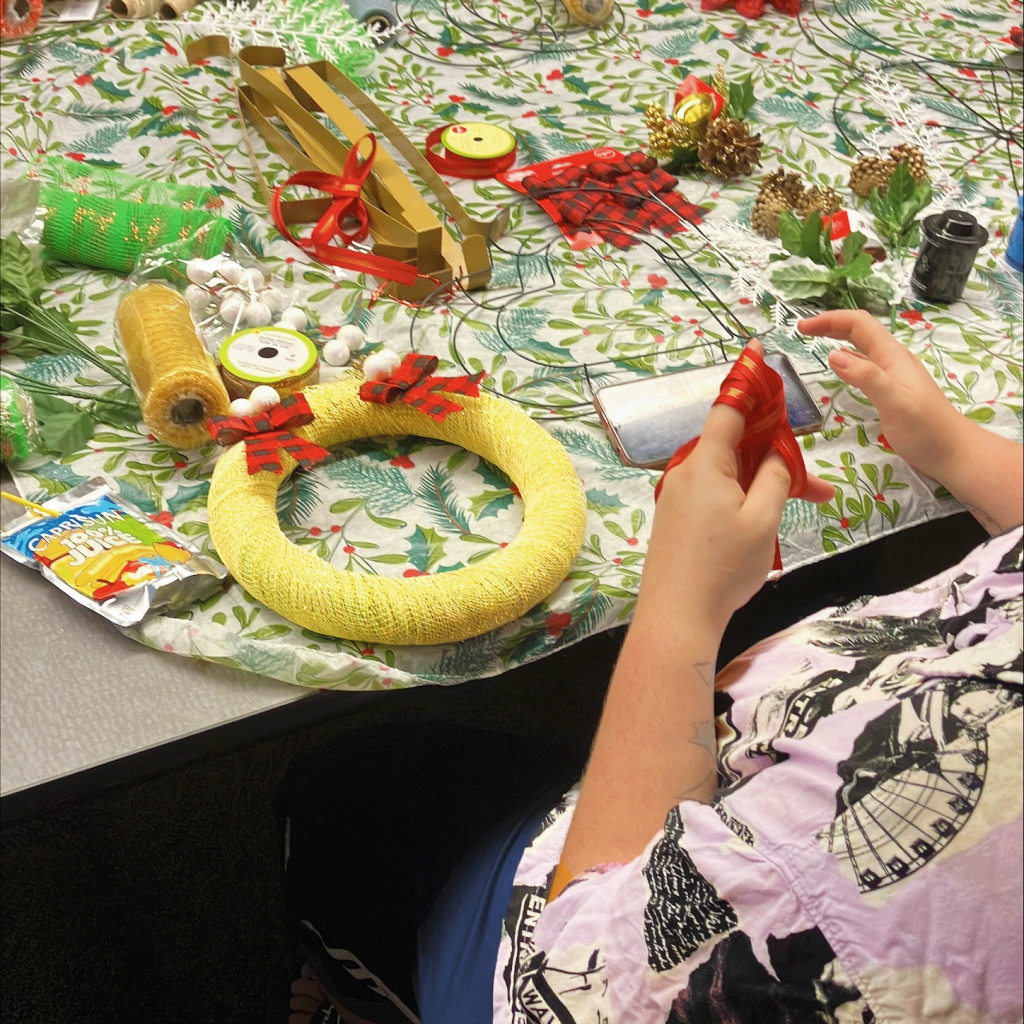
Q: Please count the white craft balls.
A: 15